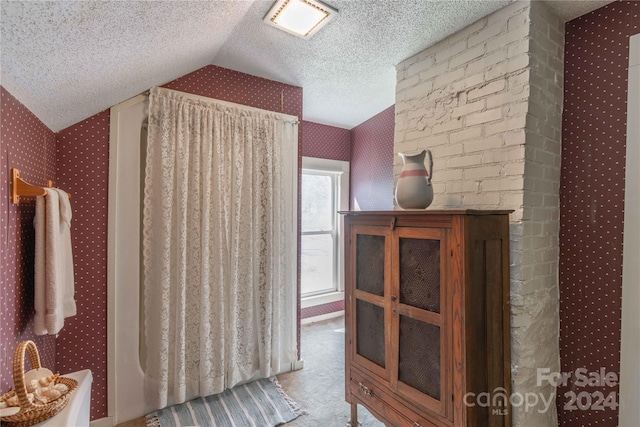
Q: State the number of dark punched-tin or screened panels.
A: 4